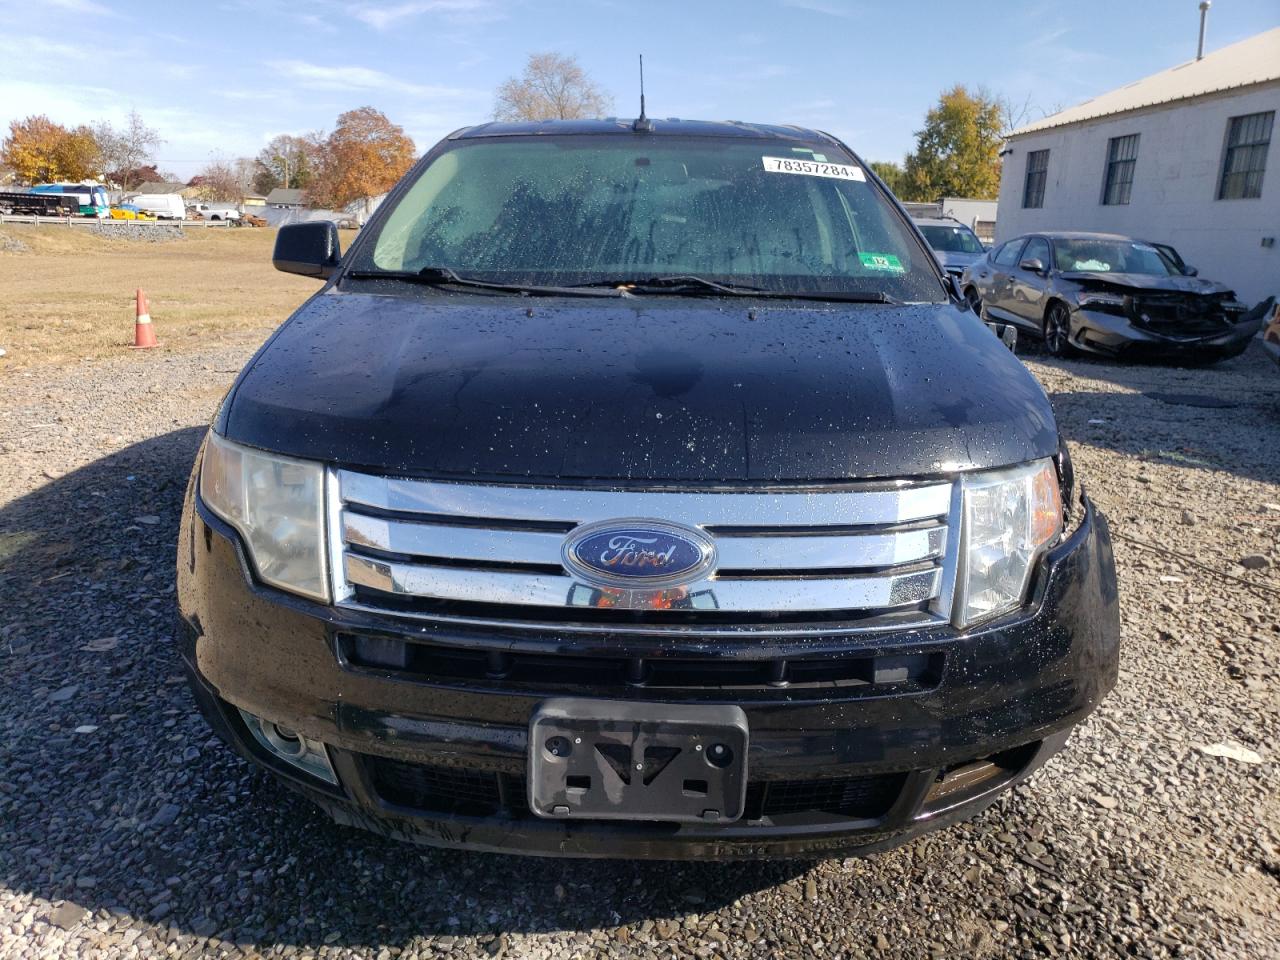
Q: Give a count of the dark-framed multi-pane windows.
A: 3